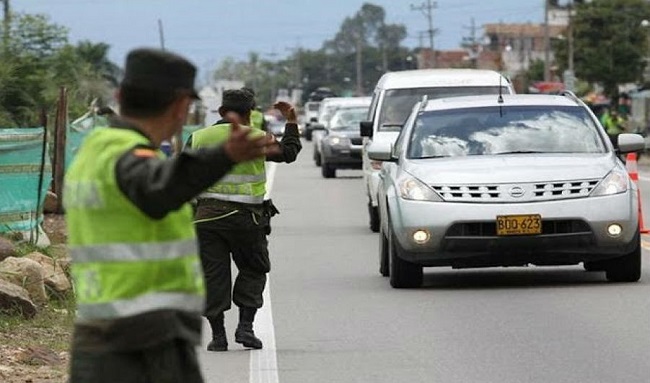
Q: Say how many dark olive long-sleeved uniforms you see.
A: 2